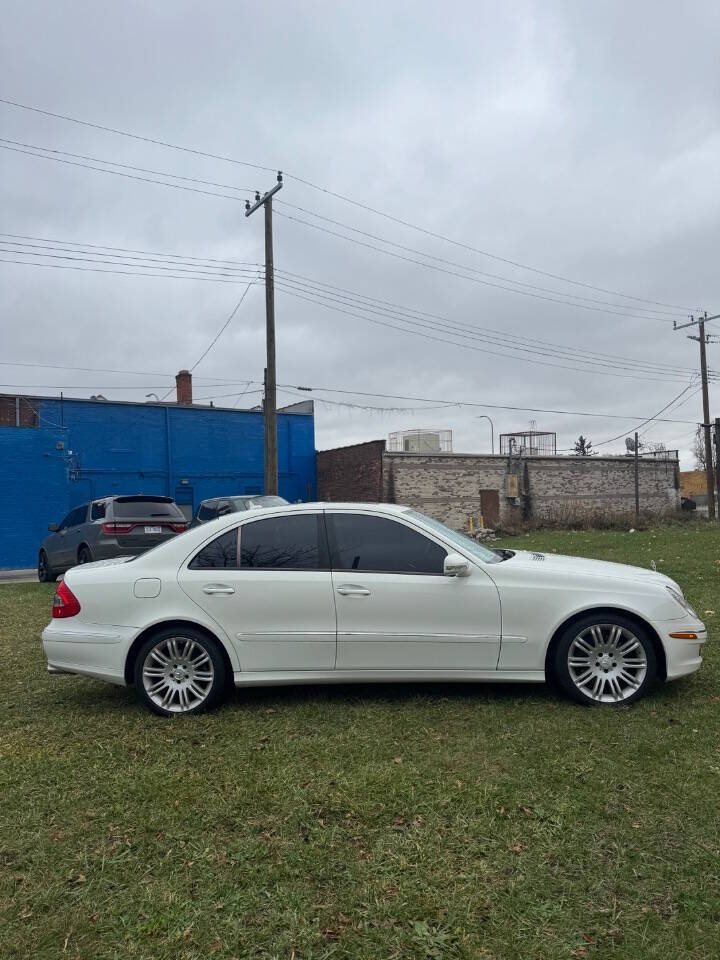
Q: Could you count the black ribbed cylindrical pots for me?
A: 0